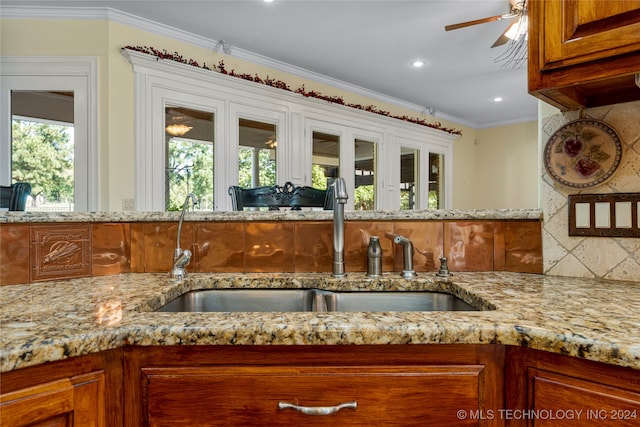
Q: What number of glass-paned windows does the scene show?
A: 7